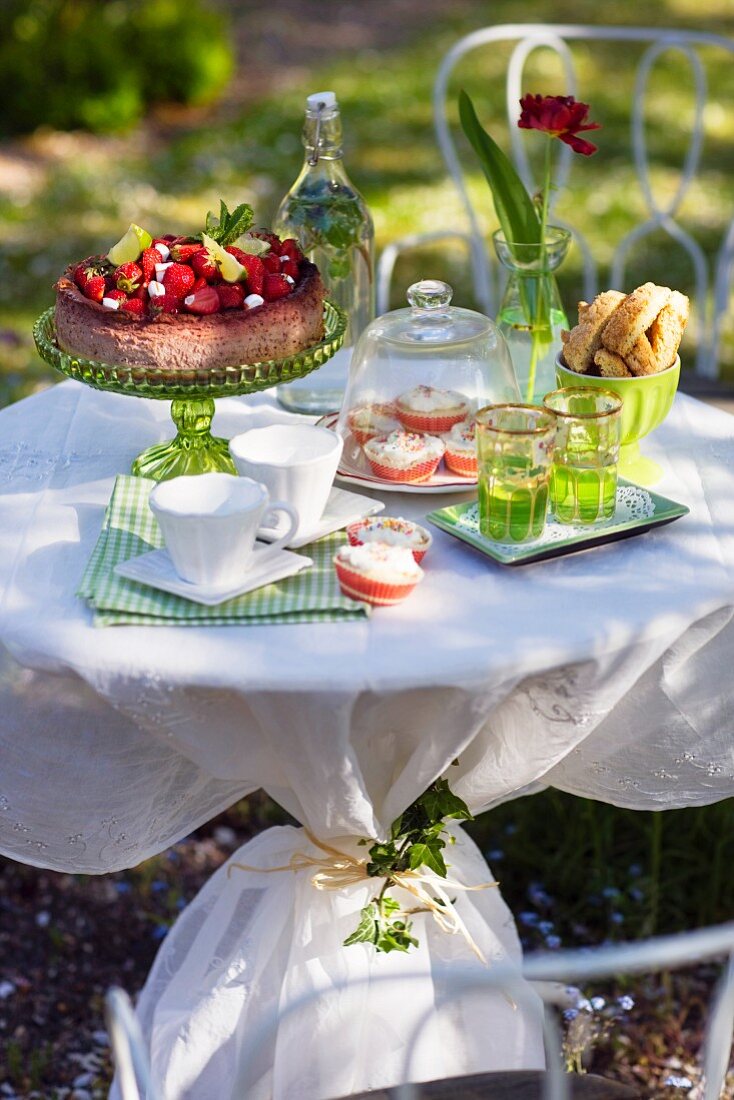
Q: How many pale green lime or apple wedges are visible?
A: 3